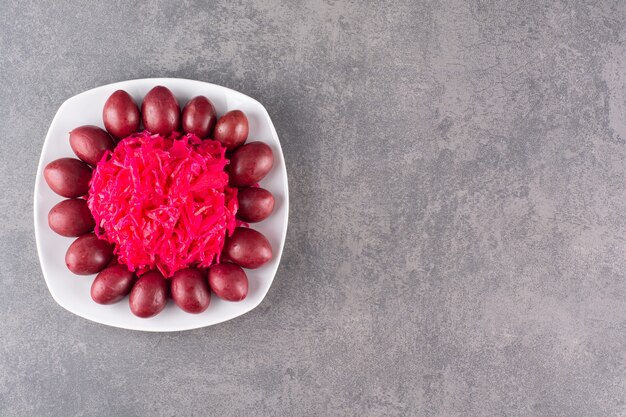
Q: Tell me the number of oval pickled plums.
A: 15